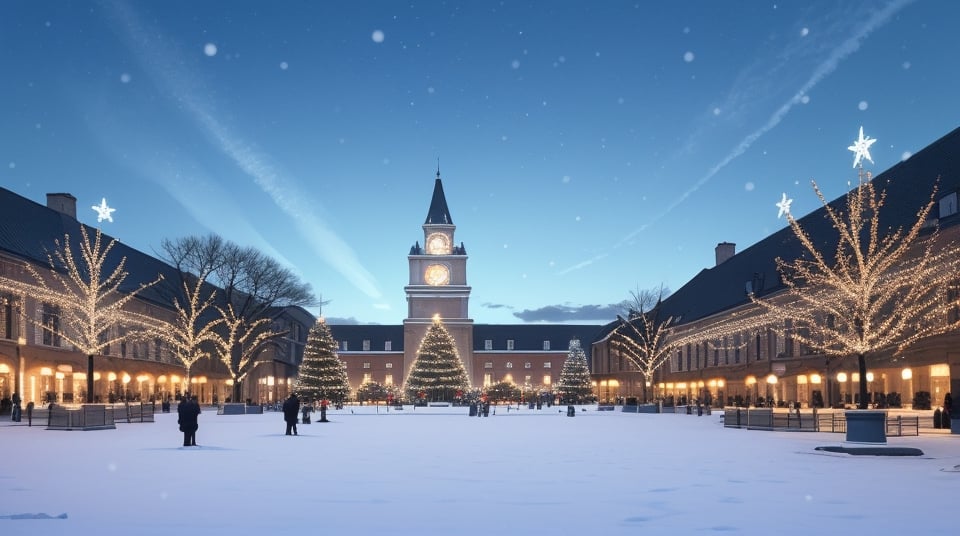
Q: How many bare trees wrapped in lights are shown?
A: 5